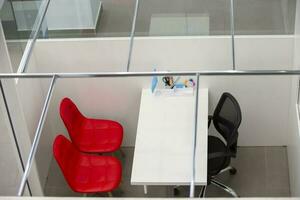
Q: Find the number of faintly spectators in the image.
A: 0